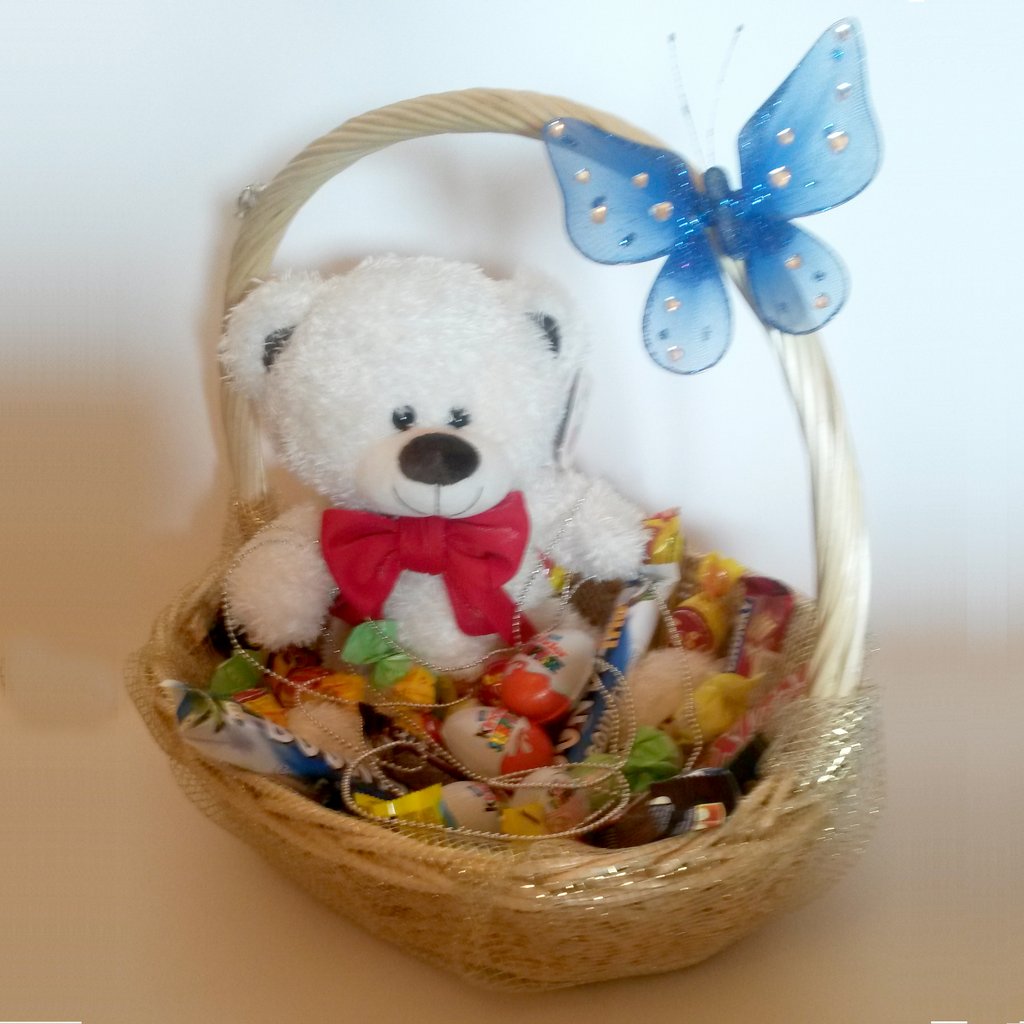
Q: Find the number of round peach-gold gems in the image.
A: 14